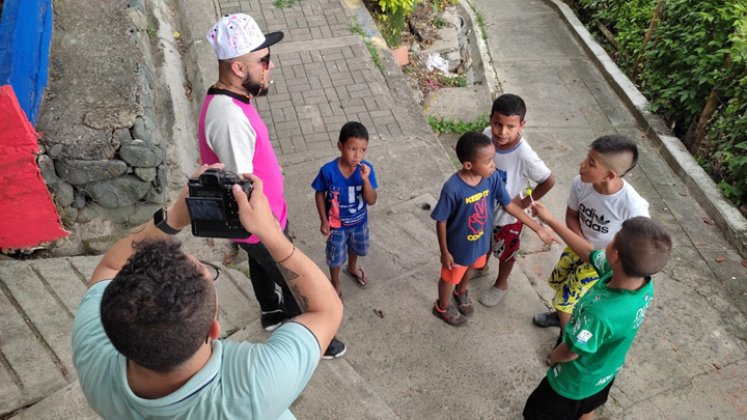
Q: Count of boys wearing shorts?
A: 5